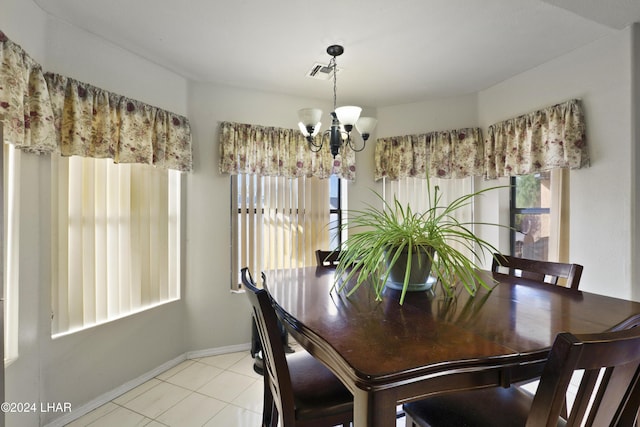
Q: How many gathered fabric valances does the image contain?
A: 5